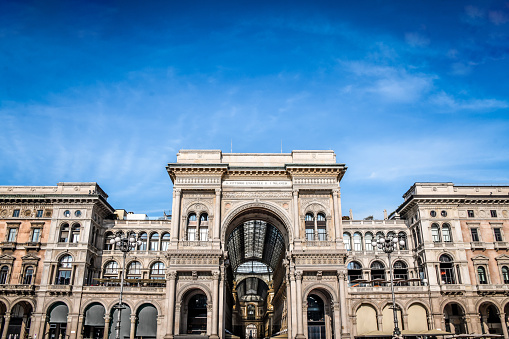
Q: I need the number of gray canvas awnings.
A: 4